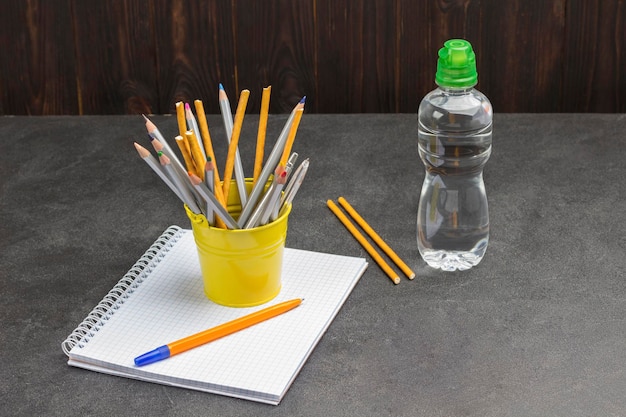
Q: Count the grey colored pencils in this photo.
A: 11